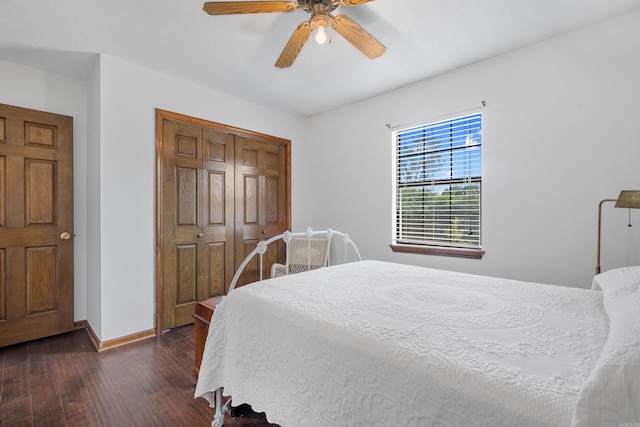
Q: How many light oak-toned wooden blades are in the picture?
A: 4